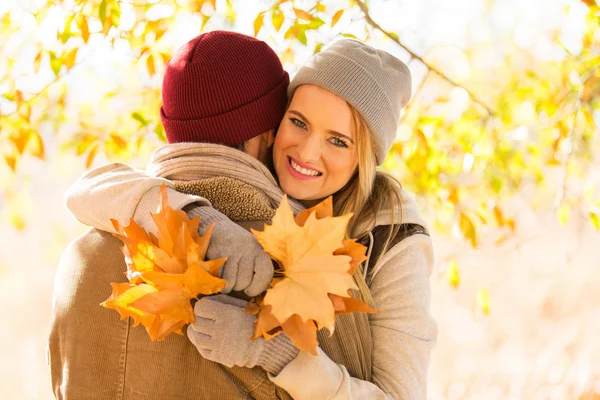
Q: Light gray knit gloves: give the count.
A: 2